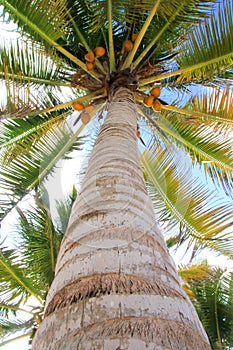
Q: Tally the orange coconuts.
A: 11